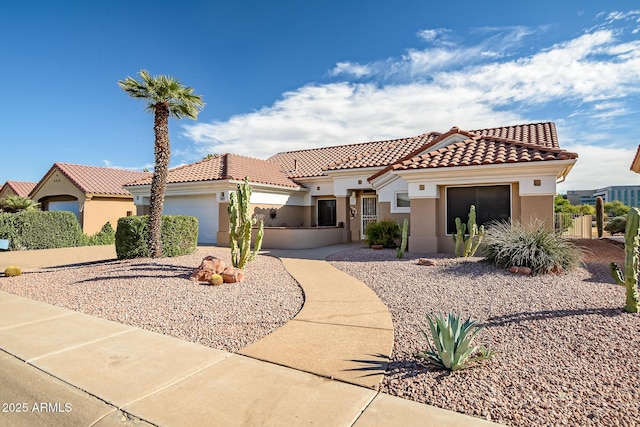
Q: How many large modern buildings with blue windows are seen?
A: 1